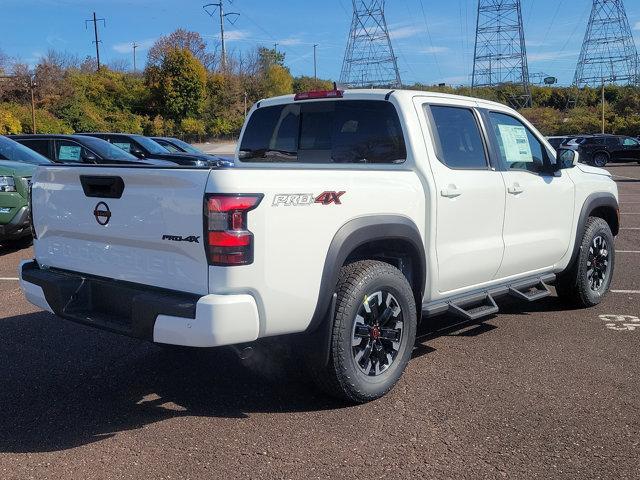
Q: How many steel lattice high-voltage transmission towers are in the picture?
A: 3